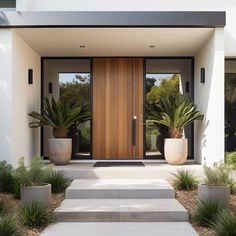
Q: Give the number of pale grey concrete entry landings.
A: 1